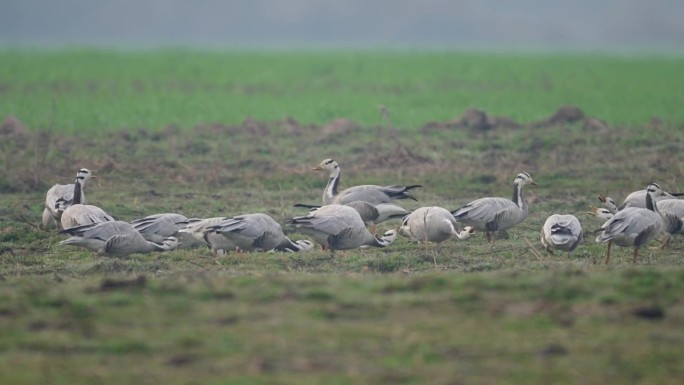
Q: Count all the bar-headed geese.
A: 15